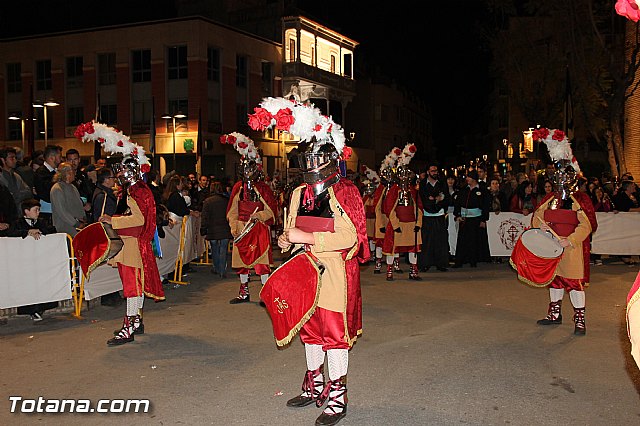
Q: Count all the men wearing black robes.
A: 2